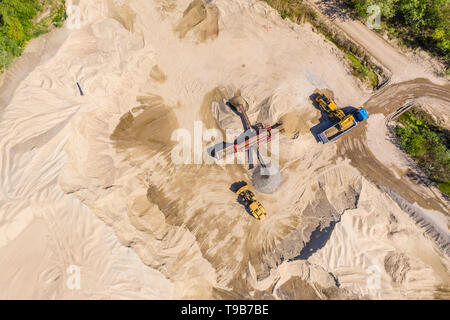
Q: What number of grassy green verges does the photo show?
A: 4